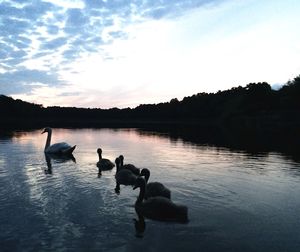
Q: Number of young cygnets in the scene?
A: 5